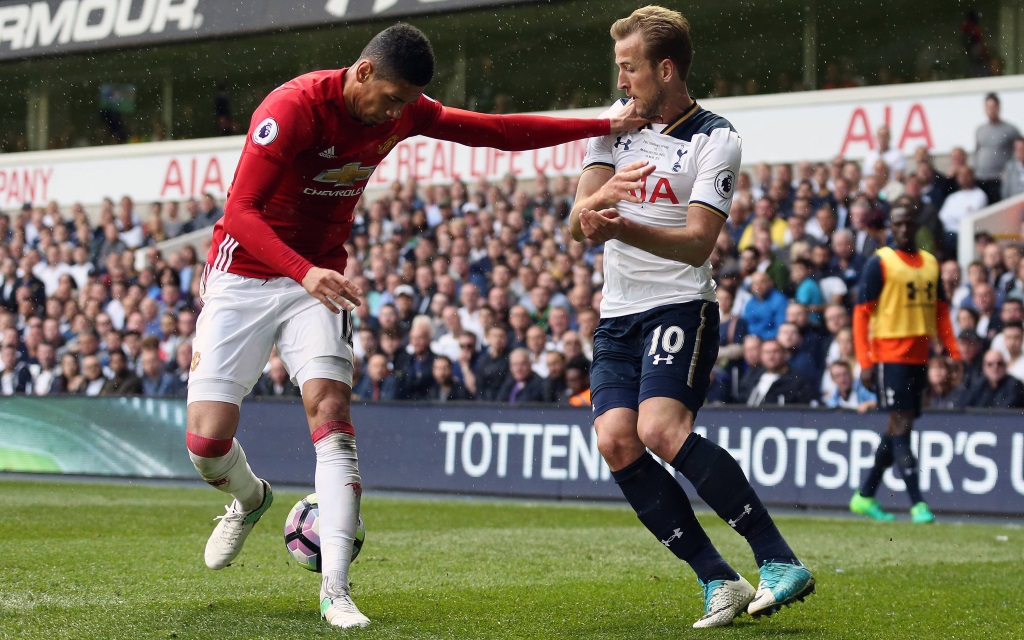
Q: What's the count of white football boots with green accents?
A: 2